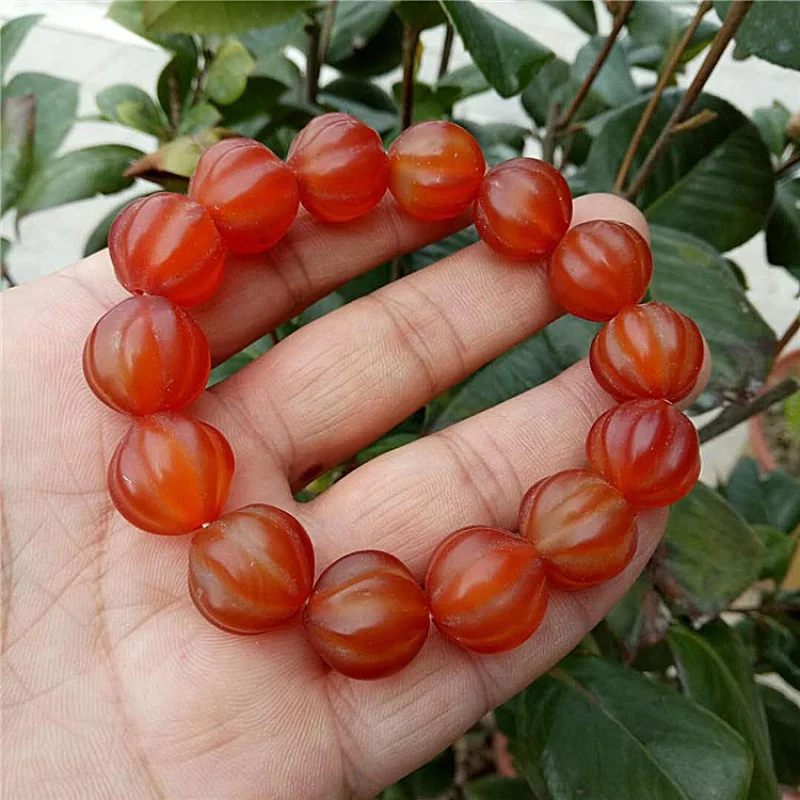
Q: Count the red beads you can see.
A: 14